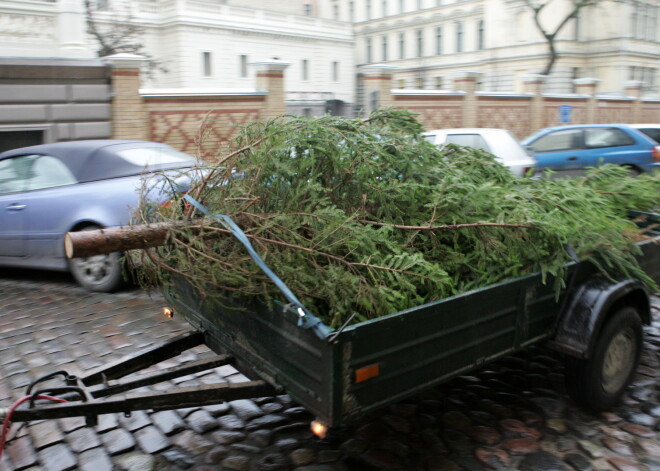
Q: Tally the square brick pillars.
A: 7